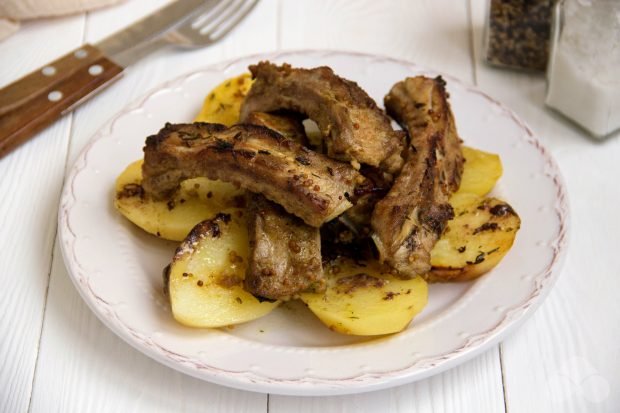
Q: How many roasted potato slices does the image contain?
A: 6